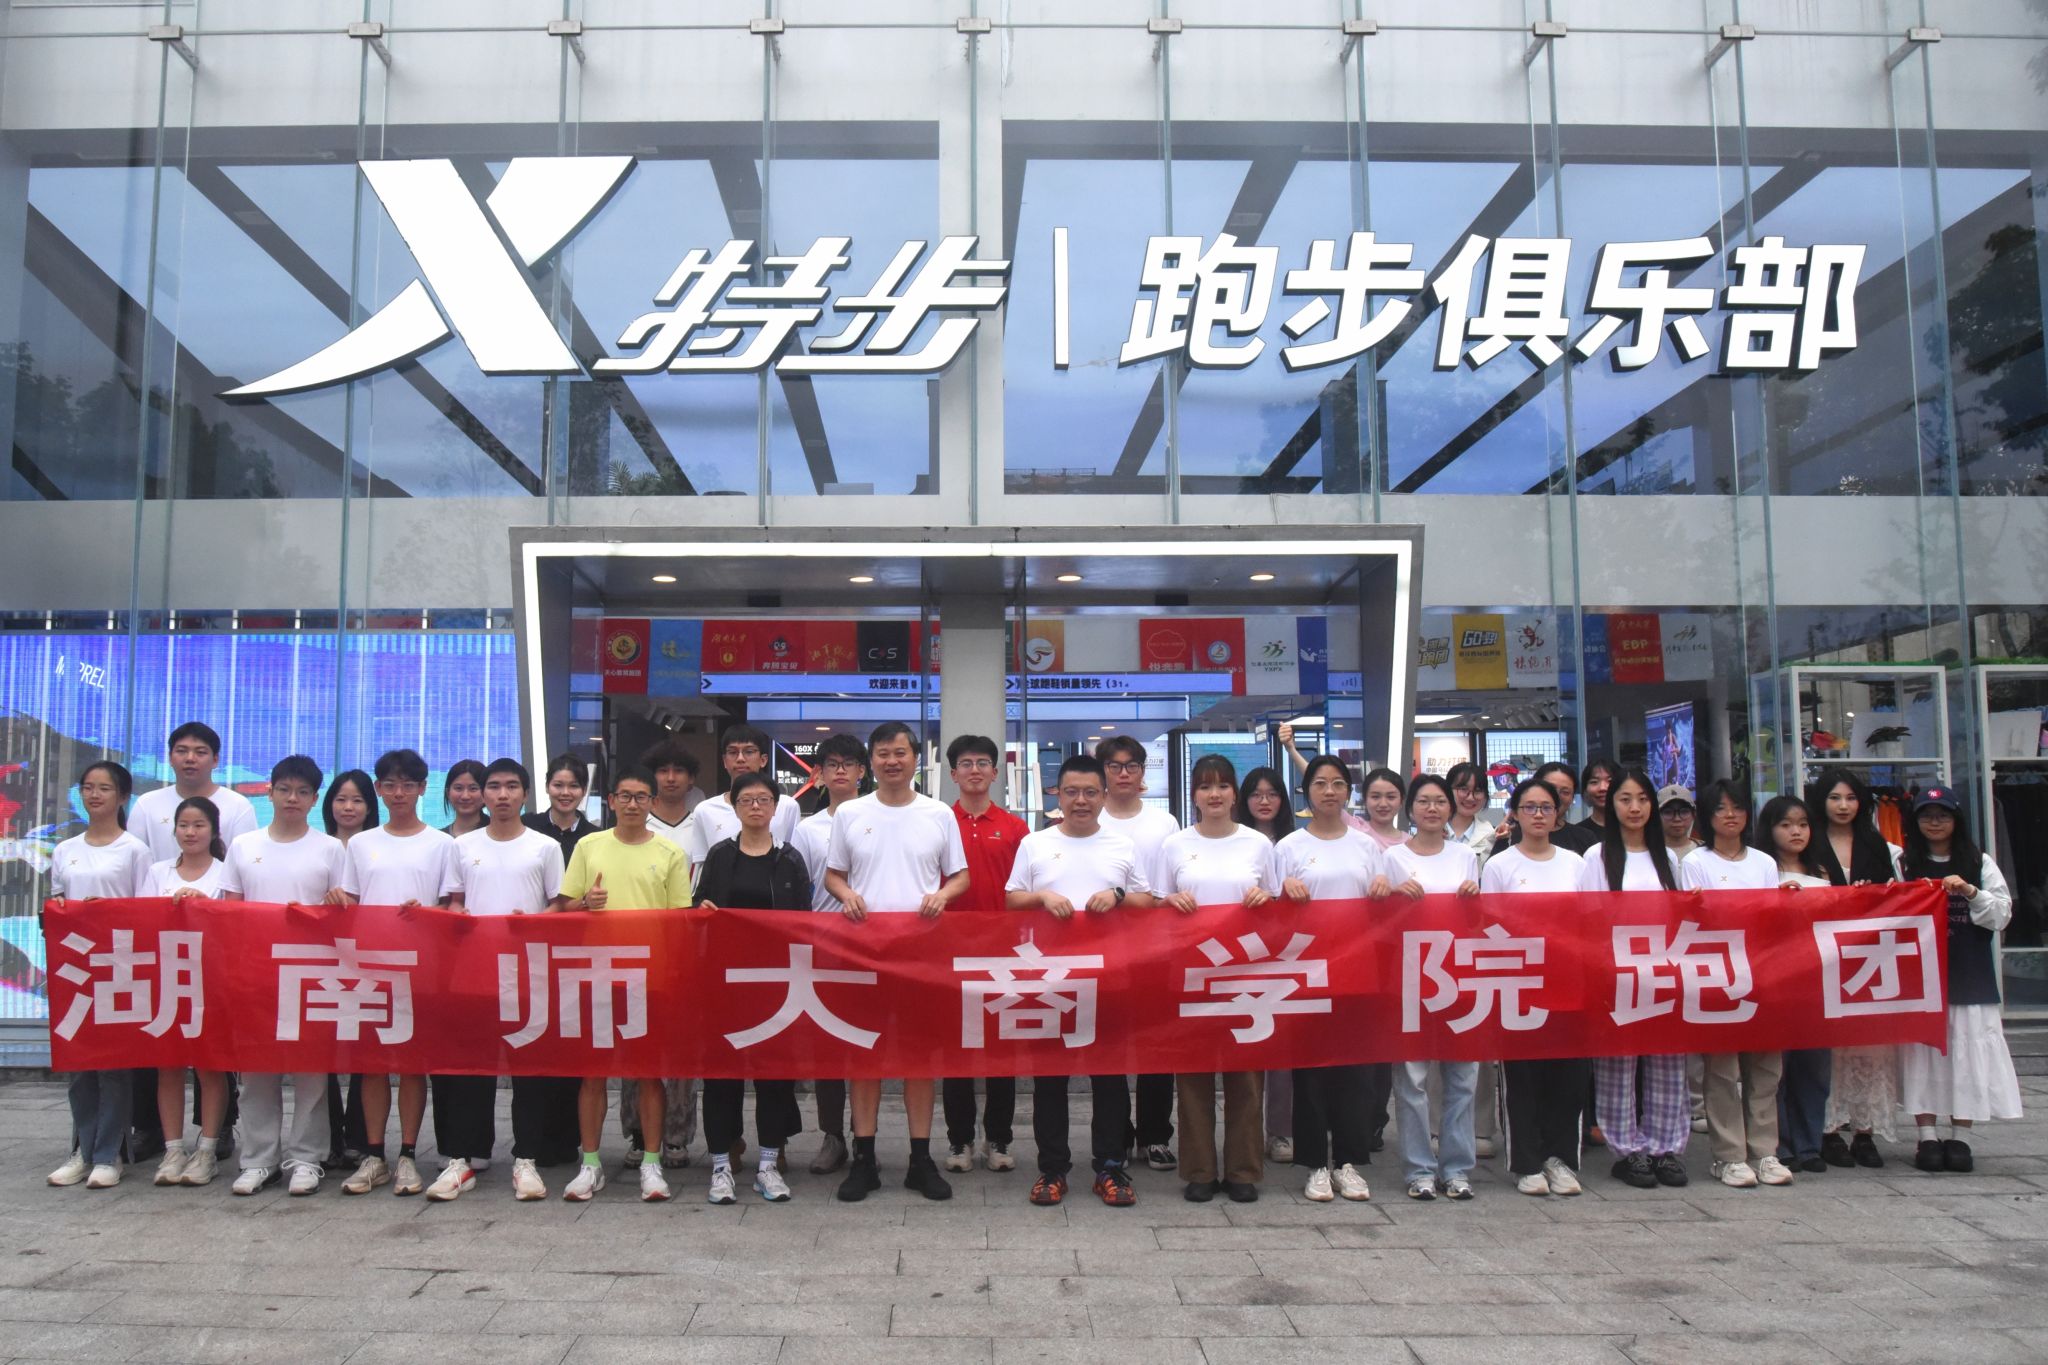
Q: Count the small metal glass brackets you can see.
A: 10